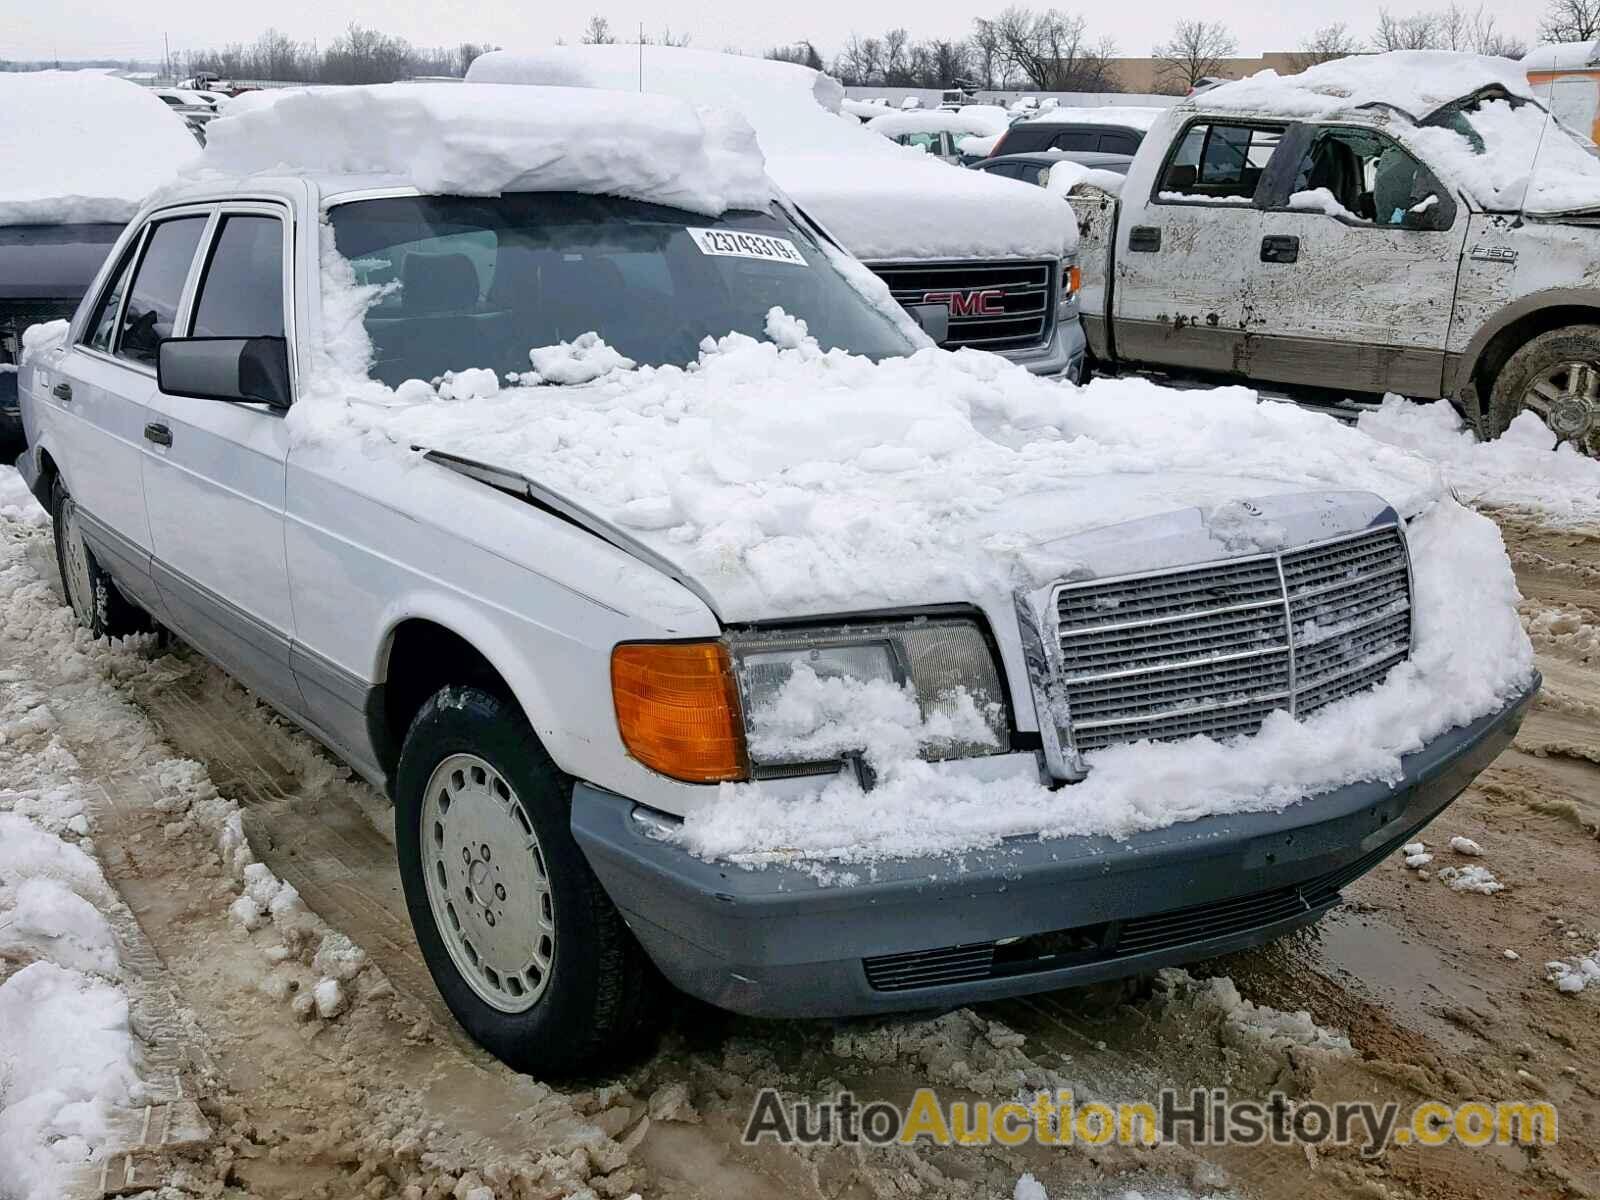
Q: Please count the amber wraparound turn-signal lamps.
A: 1